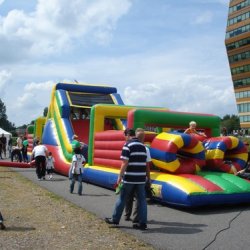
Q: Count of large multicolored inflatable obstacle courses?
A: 1